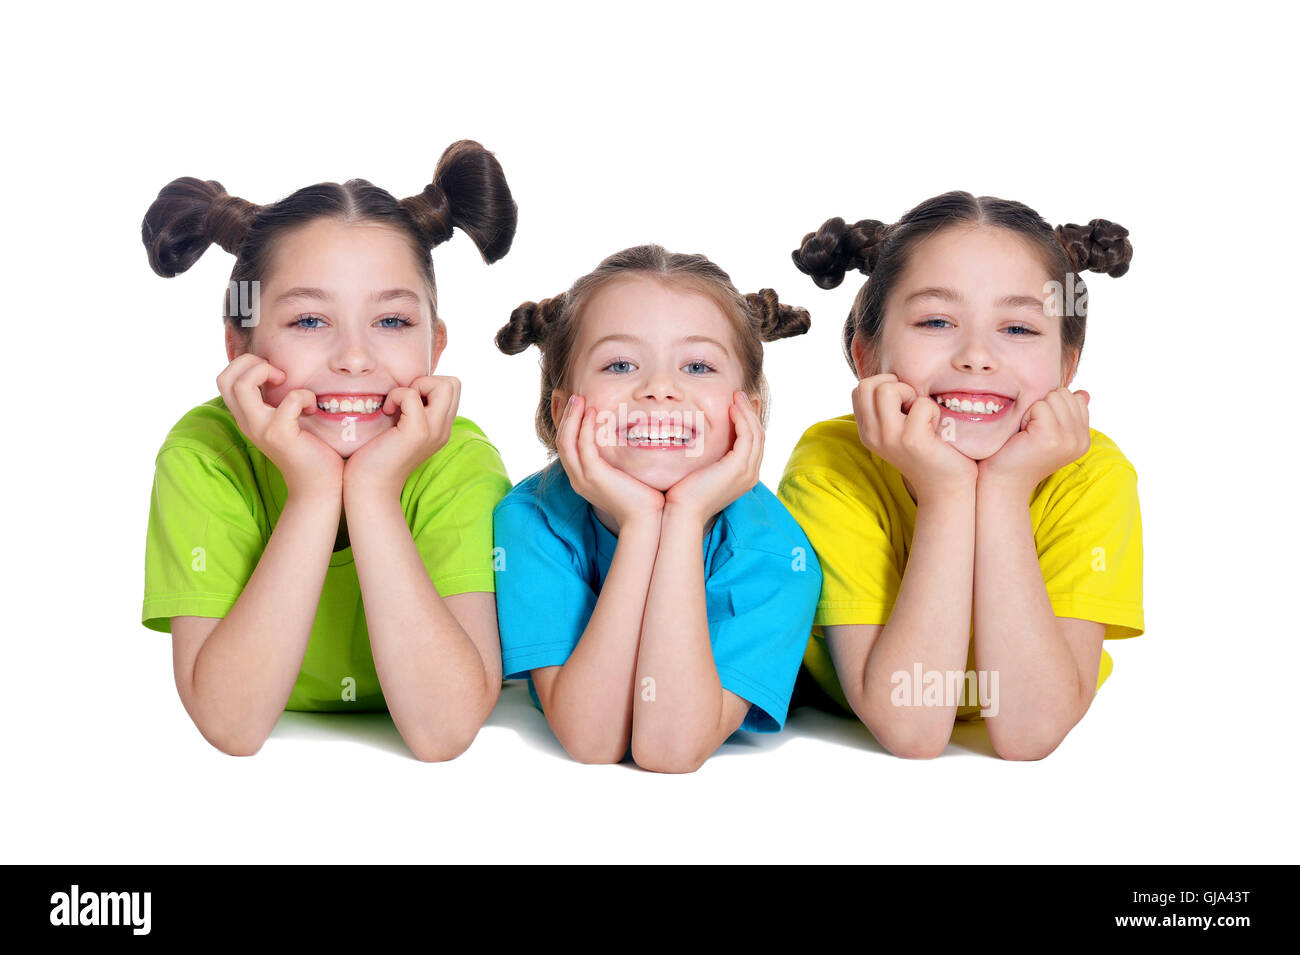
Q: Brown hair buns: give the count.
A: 6